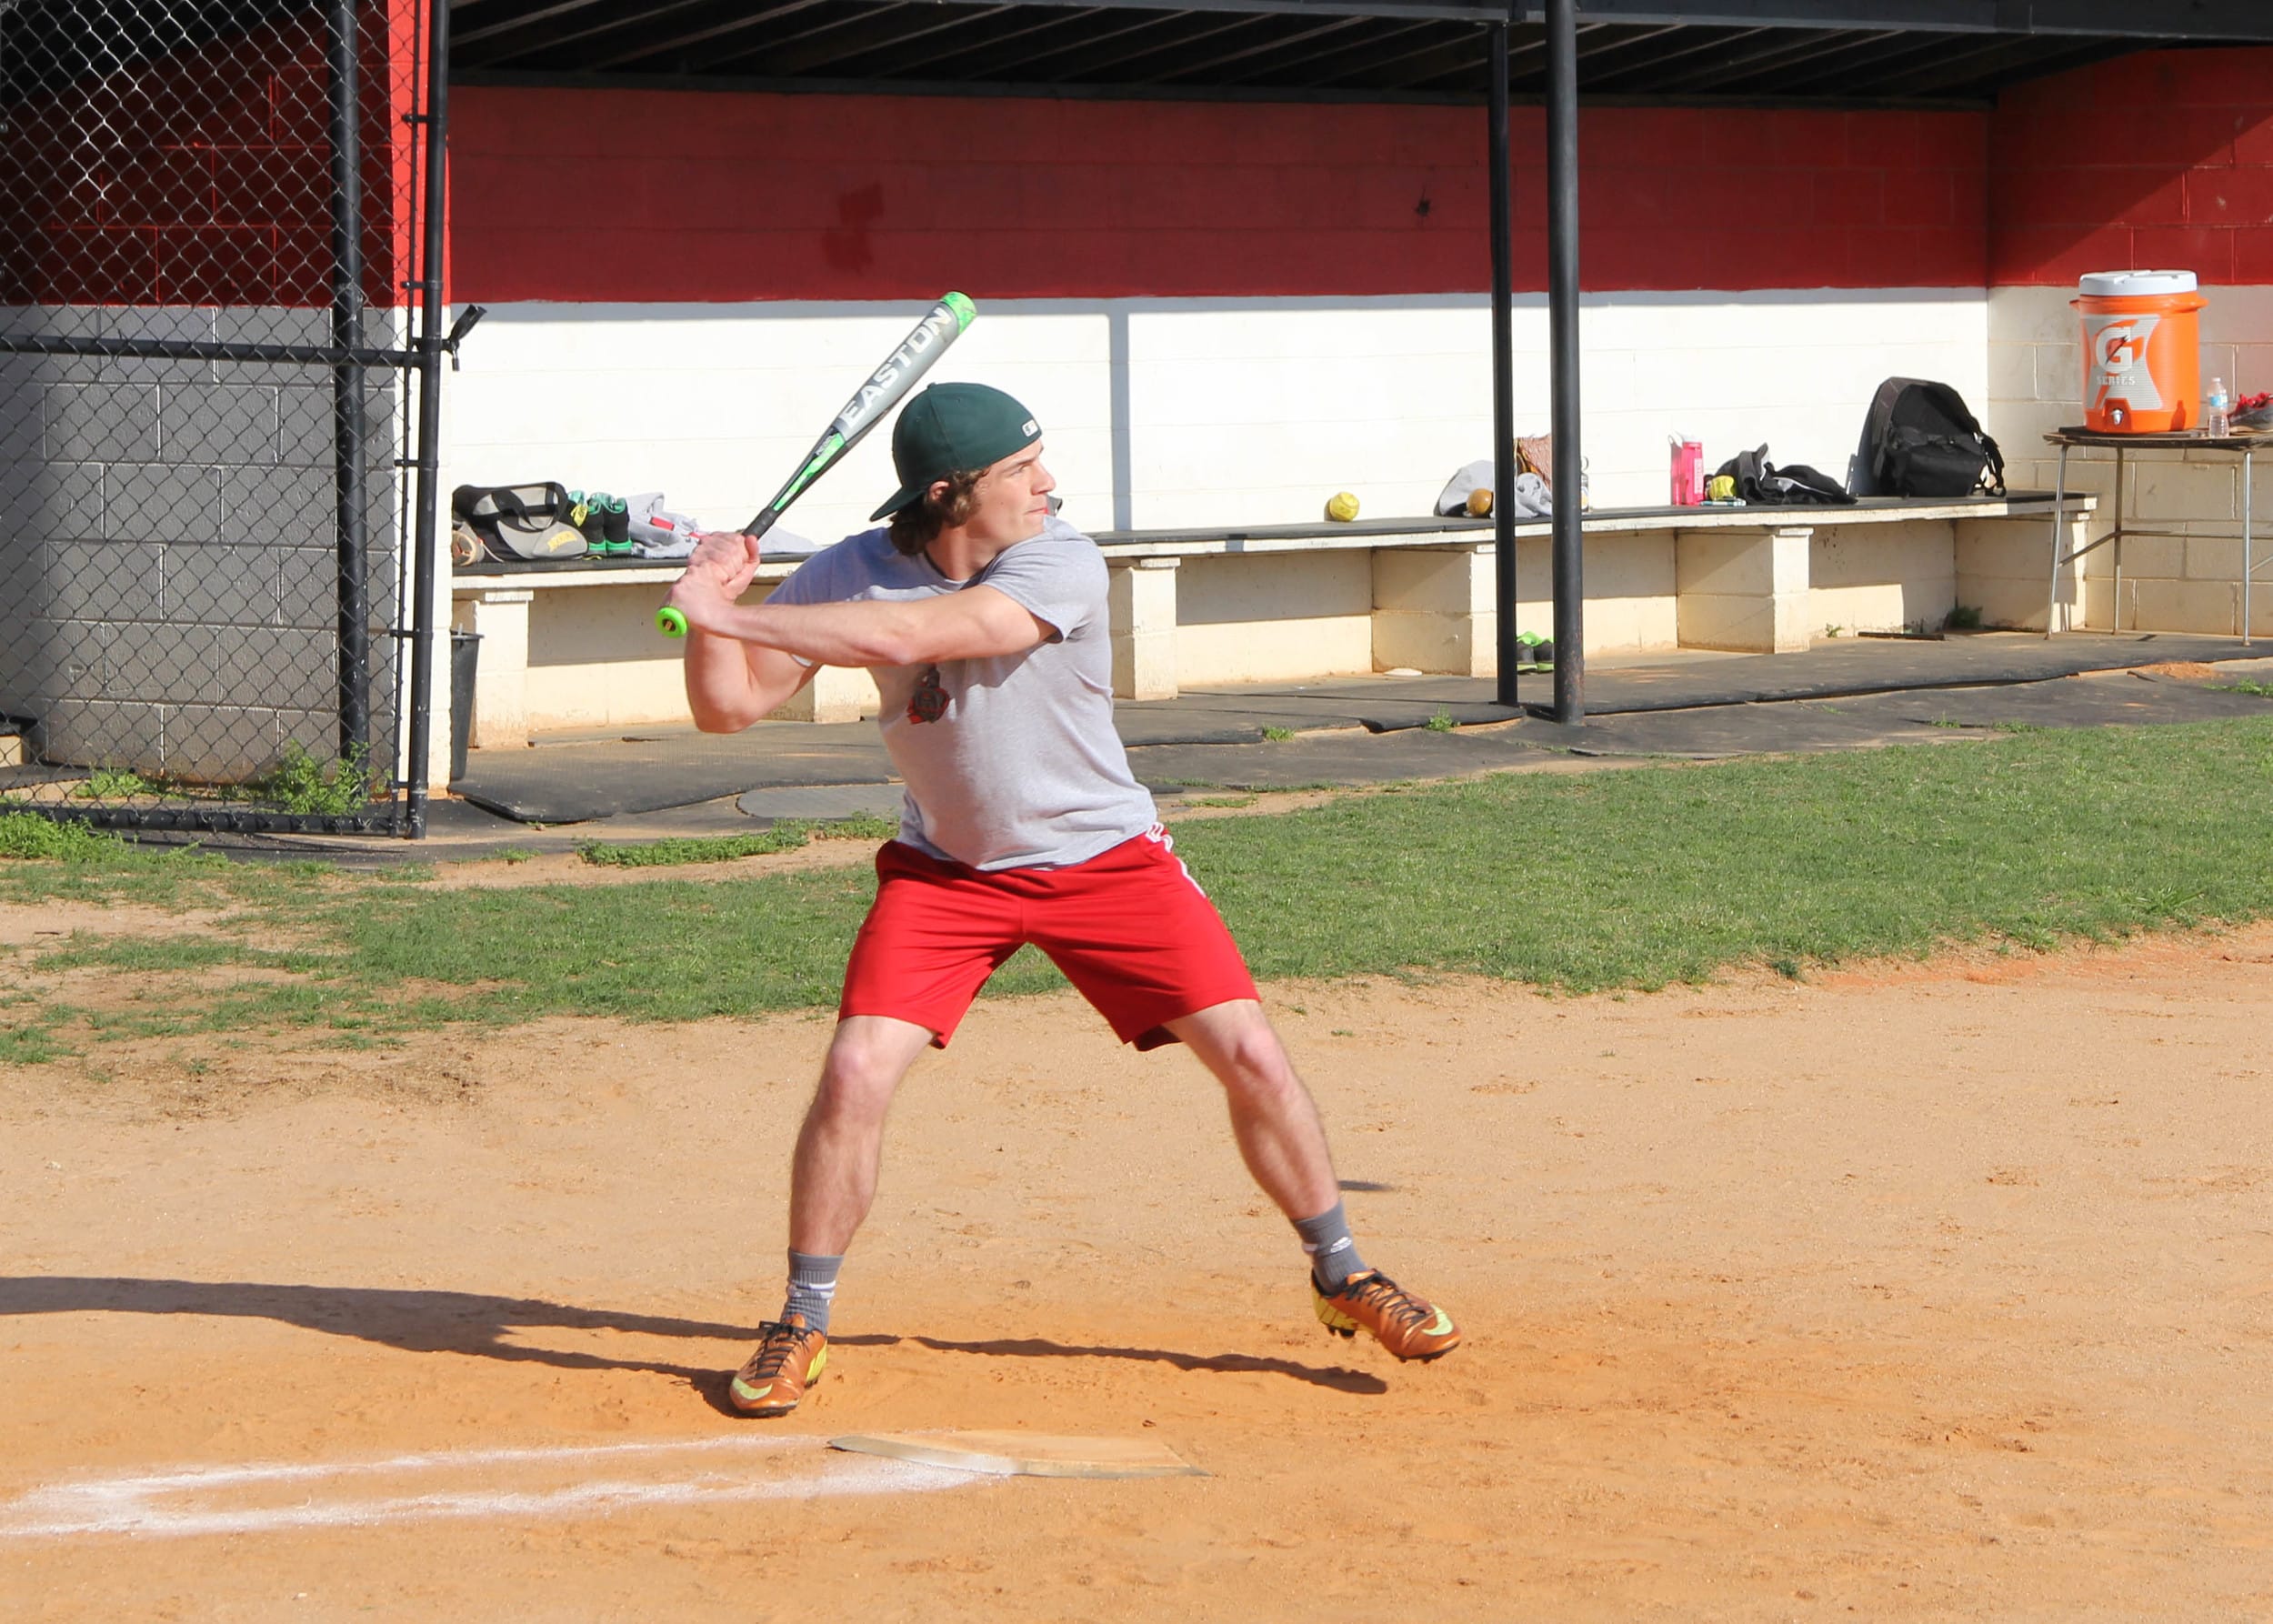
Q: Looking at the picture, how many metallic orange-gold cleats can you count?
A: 2